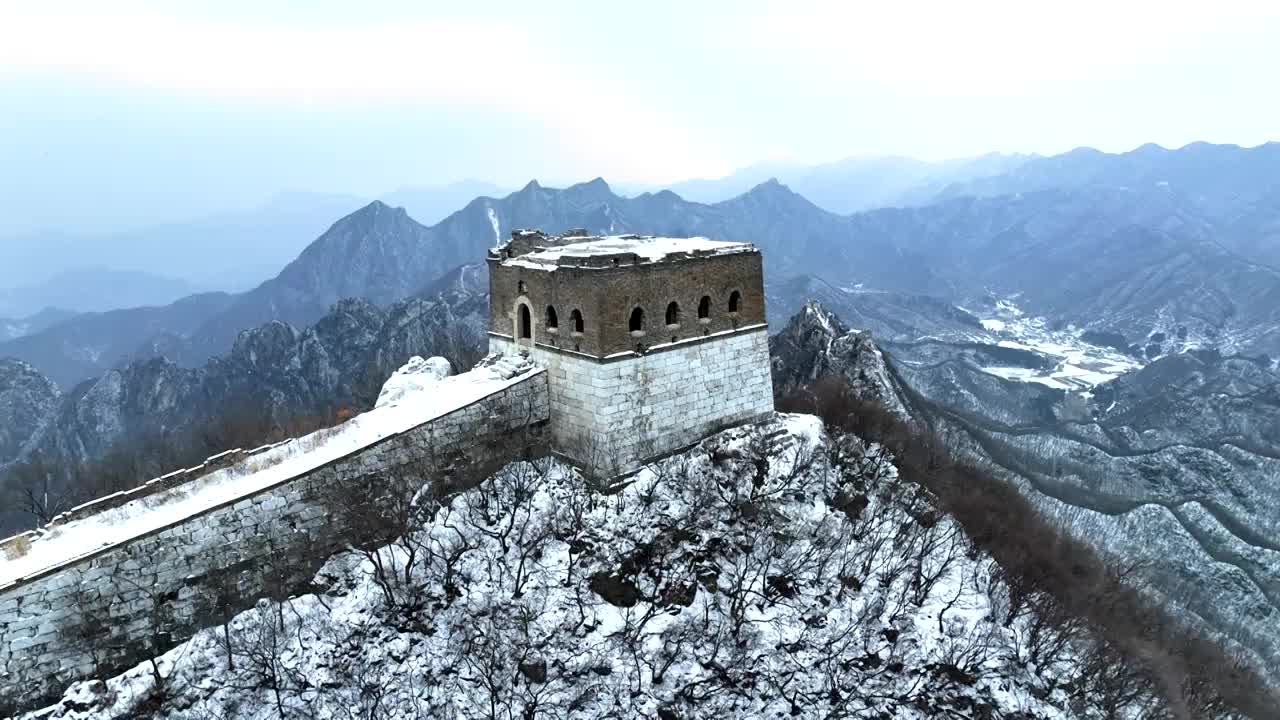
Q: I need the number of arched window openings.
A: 6